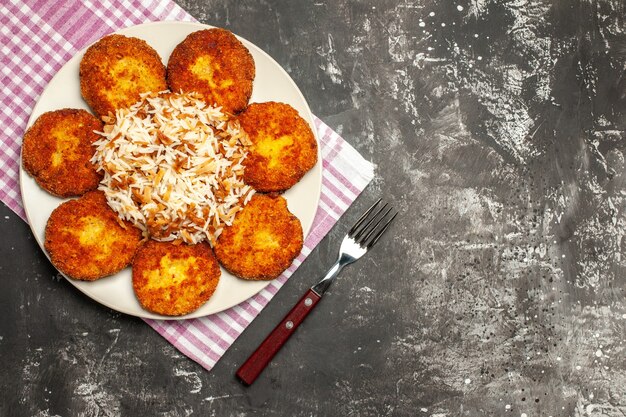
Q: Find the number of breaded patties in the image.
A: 7